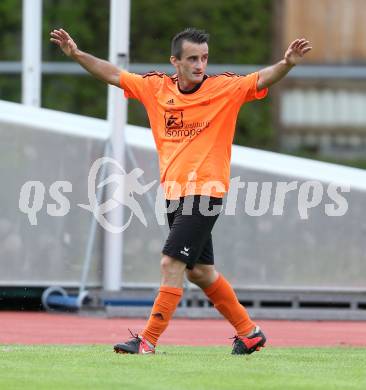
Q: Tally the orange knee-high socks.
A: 2